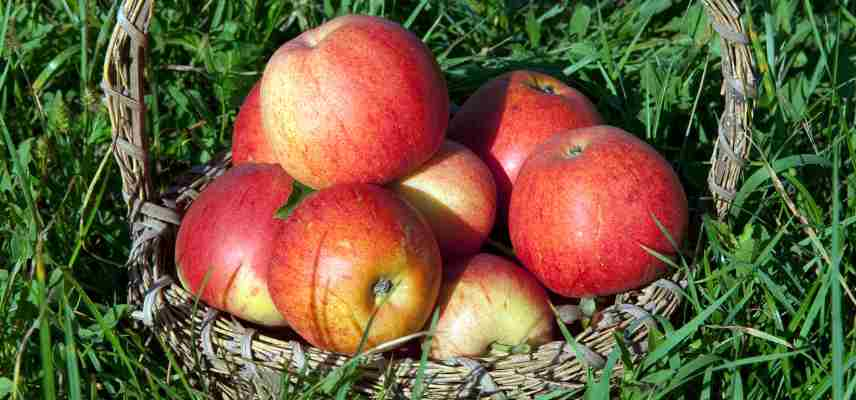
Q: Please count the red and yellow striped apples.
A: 8